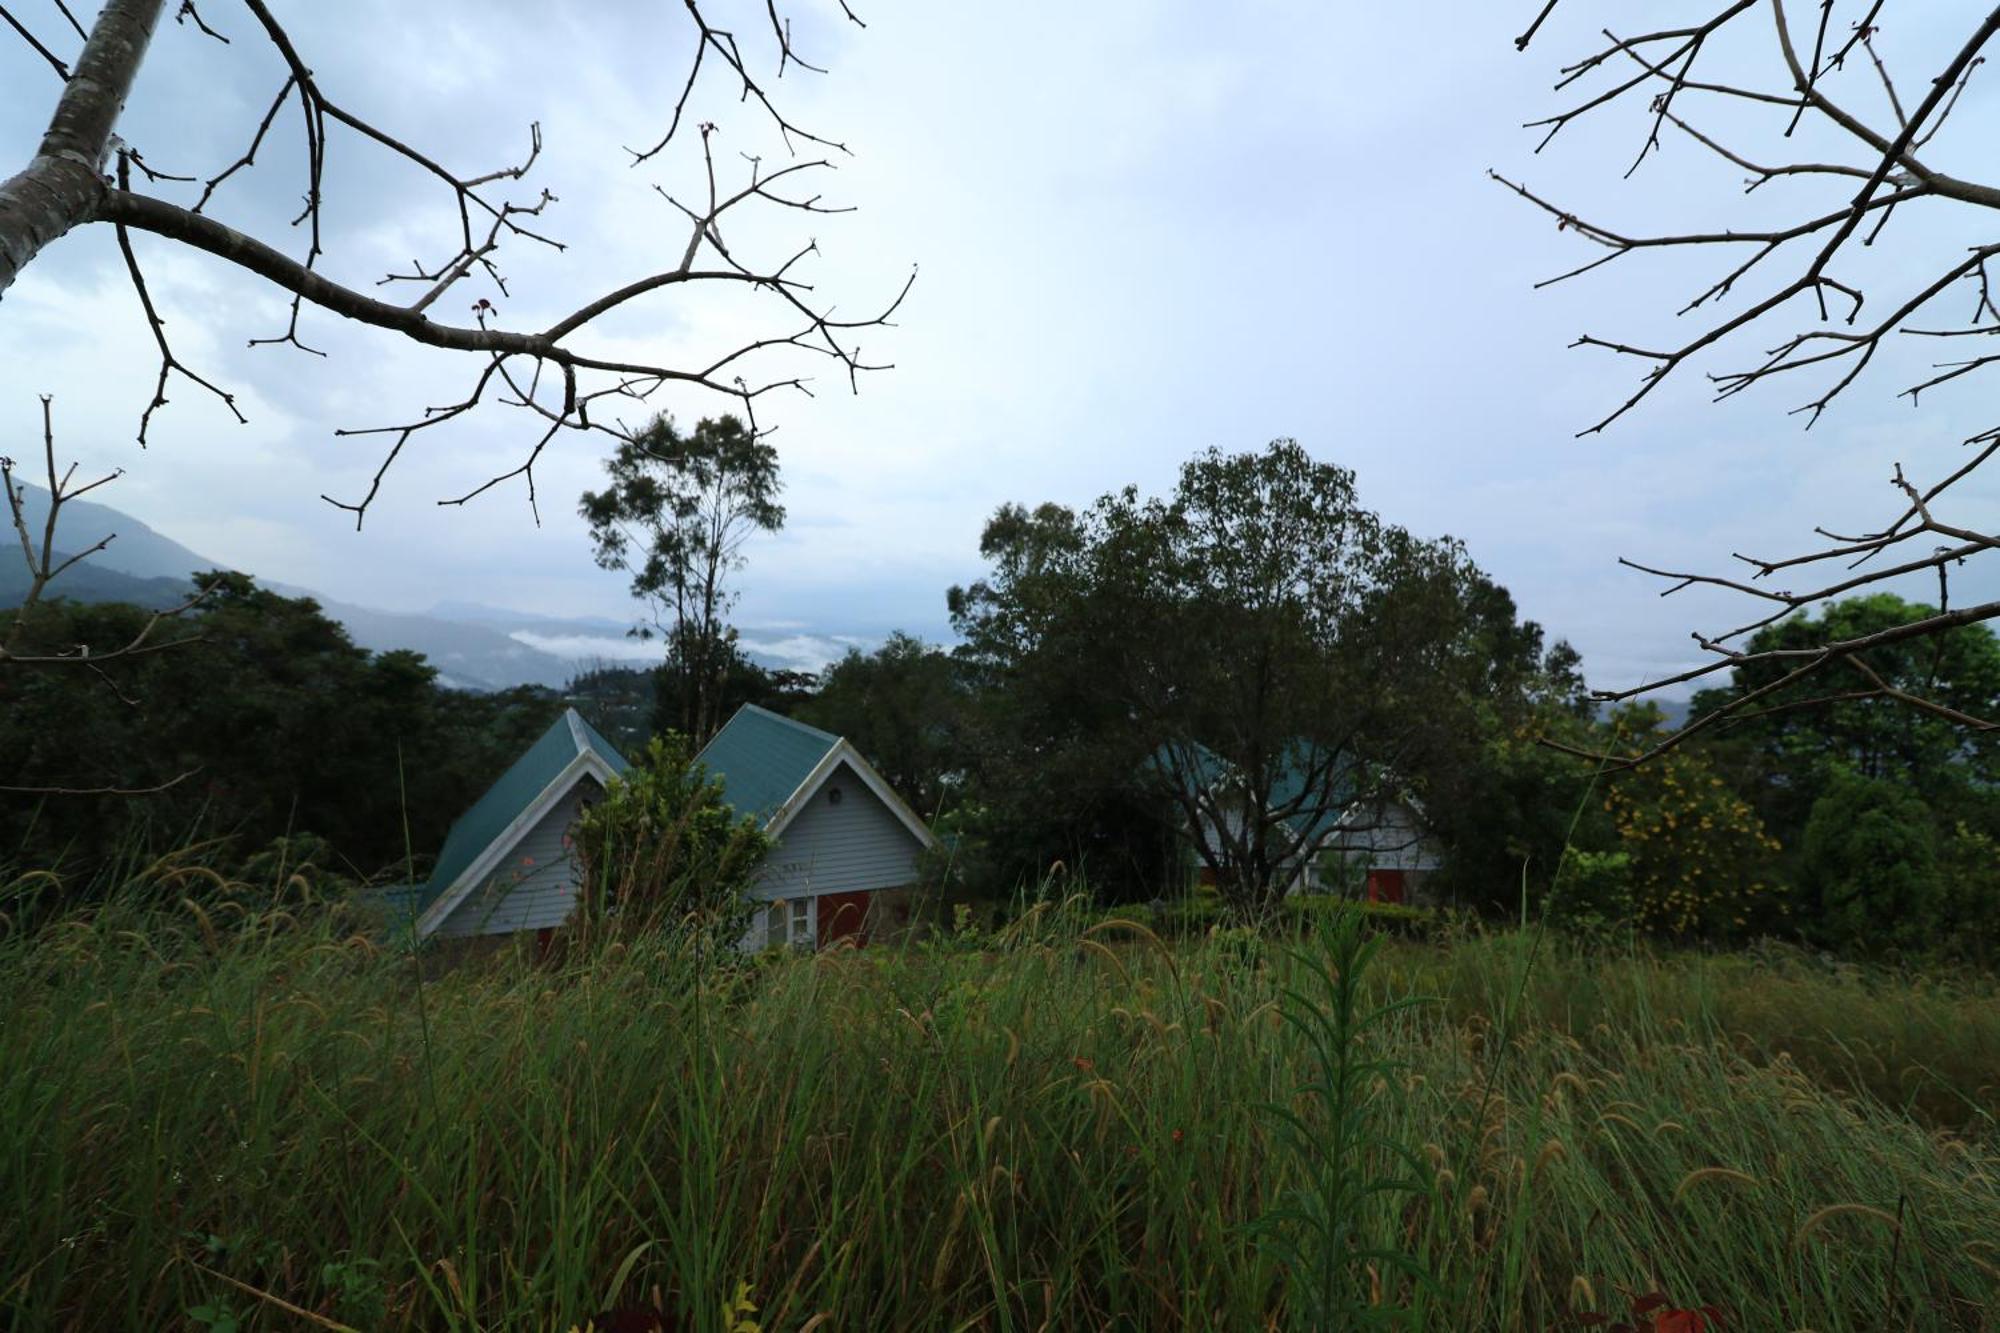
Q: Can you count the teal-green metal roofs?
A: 4